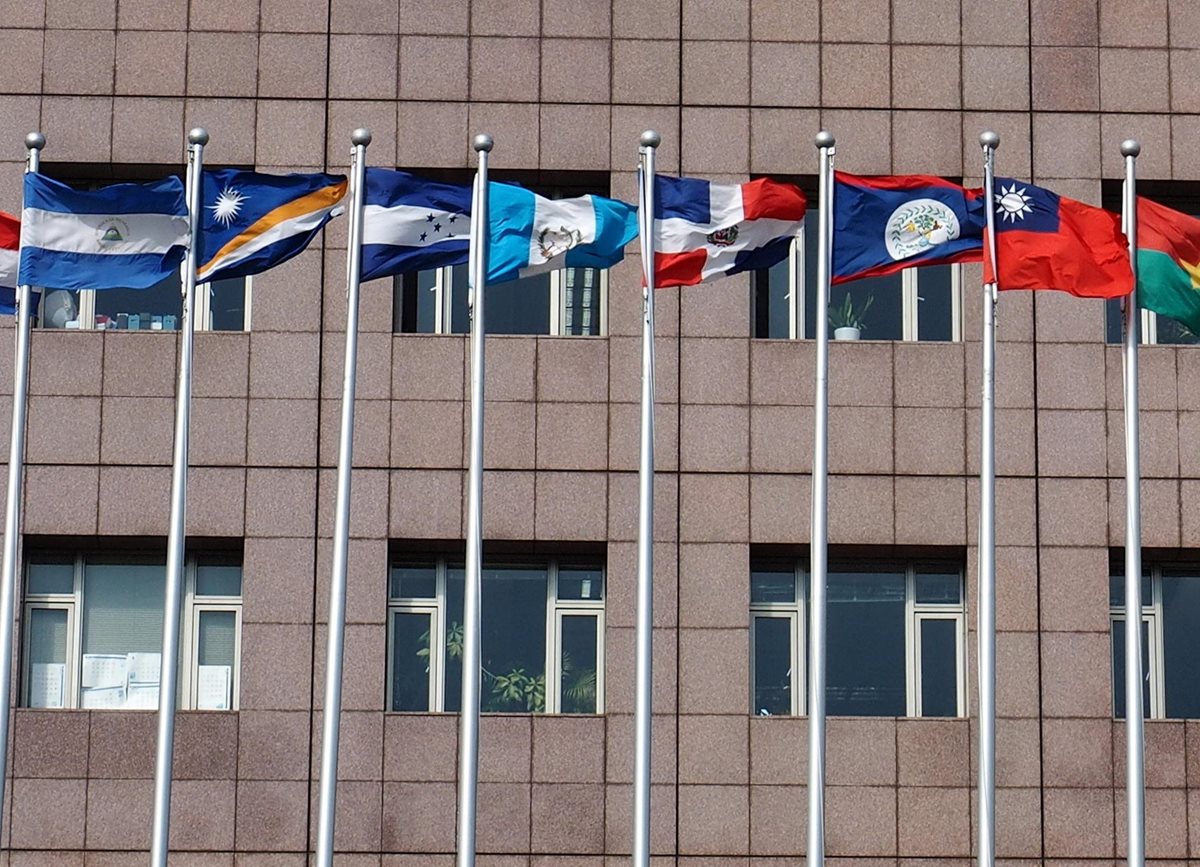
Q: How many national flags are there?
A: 9